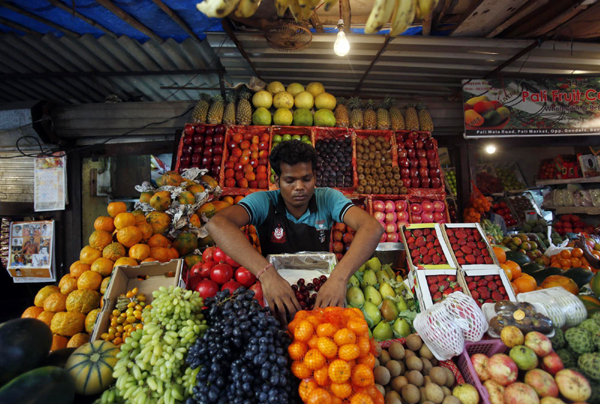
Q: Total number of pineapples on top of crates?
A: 11